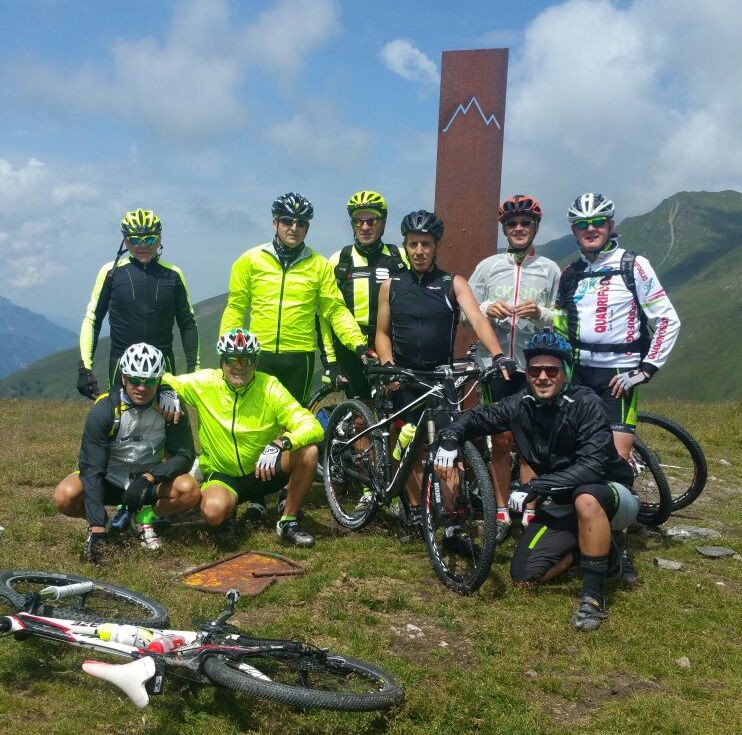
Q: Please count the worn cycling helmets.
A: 9